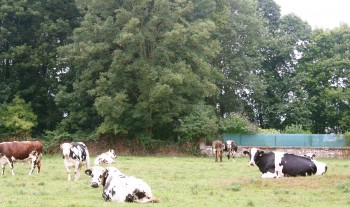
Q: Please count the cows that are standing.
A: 4